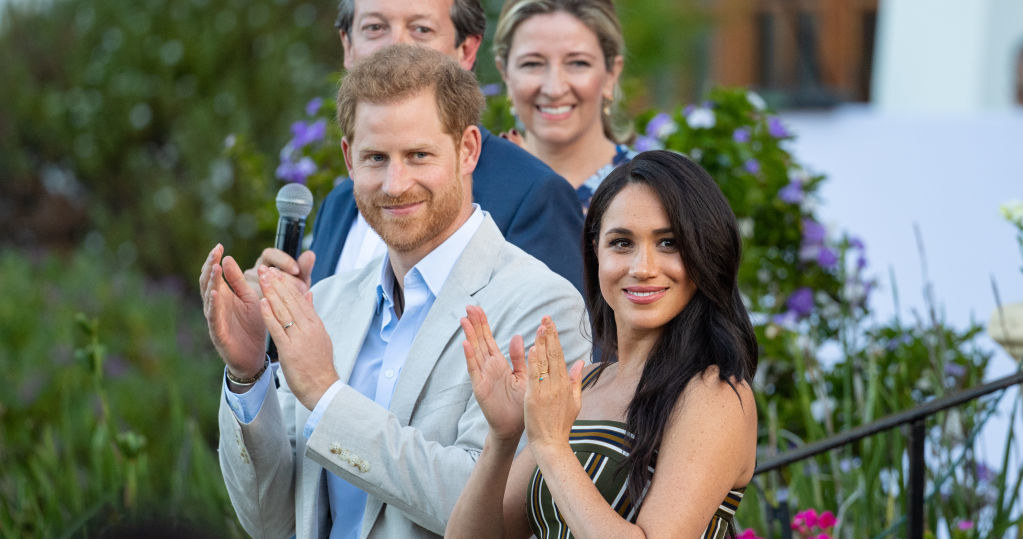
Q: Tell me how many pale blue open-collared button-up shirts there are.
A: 1